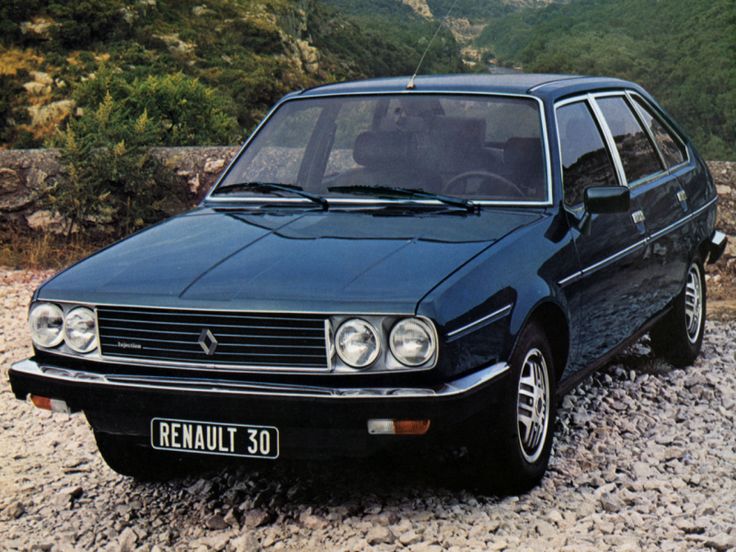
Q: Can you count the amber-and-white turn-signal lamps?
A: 2